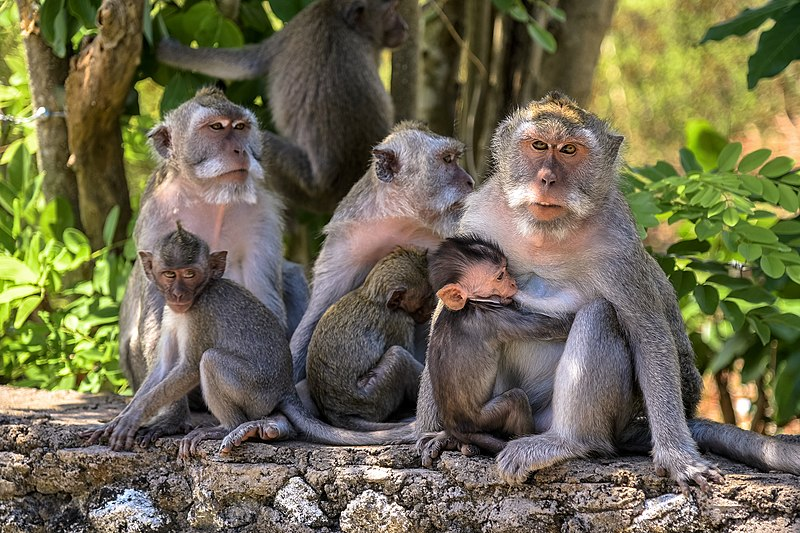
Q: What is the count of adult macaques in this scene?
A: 4